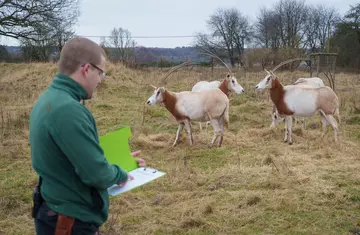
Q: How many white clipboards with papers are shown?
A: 1